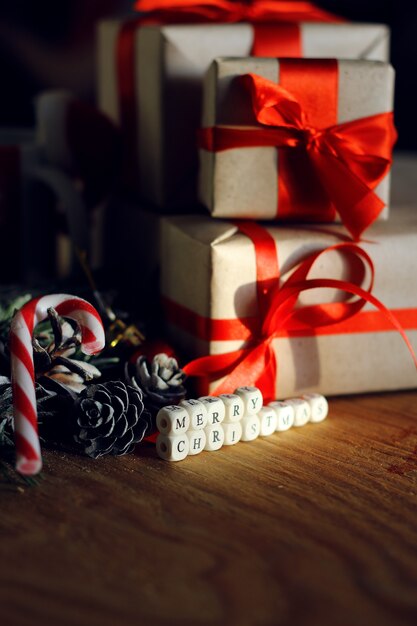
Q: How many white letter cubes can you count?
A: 14